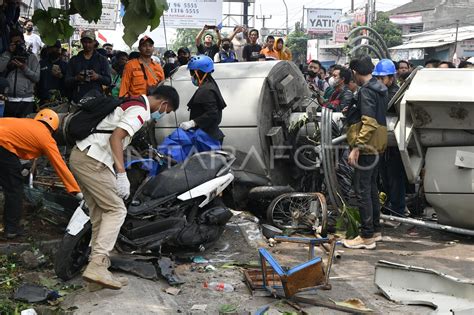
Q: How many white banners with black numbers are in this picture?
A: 1